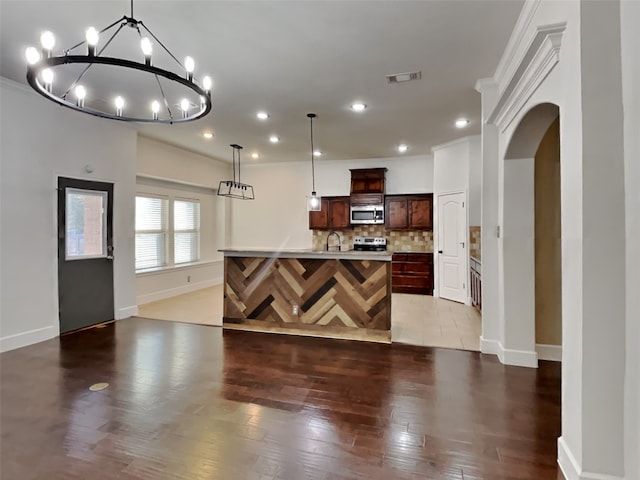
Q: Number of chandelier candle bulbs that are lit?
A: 12